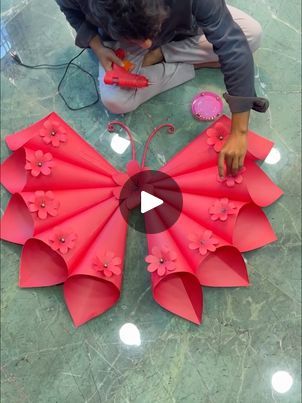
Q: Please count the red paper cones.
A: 10